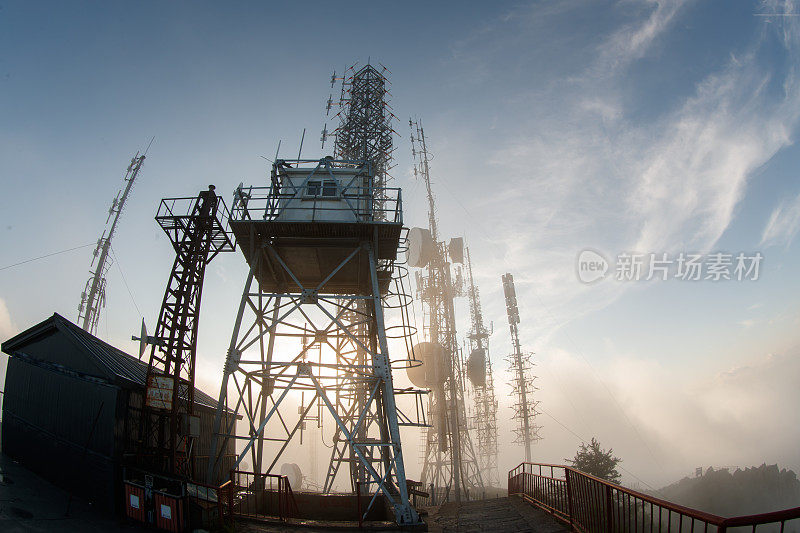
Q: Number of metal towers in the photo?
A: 7